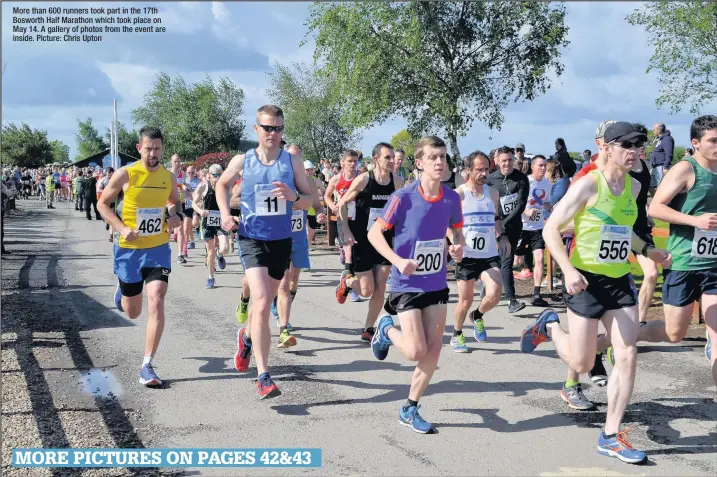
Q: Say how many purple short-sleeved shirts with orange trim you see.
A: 1